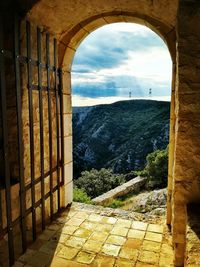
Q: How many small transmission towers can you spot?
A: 2